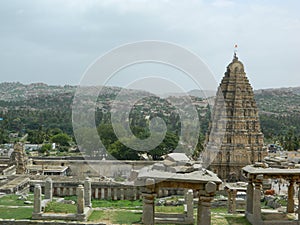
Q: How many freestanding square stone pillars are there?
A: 4